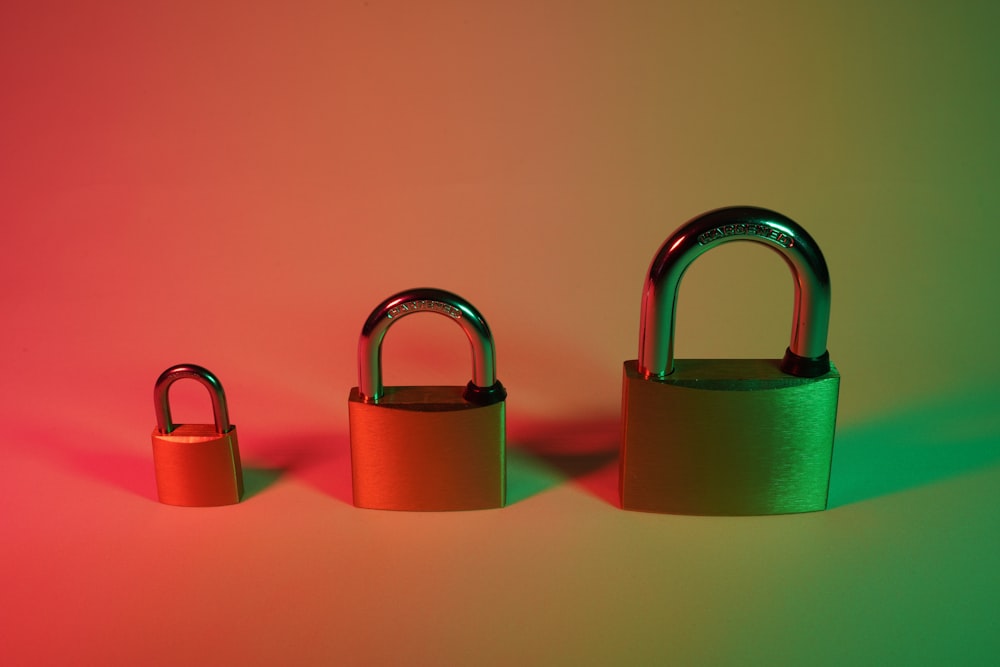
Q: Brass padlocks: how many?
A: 3